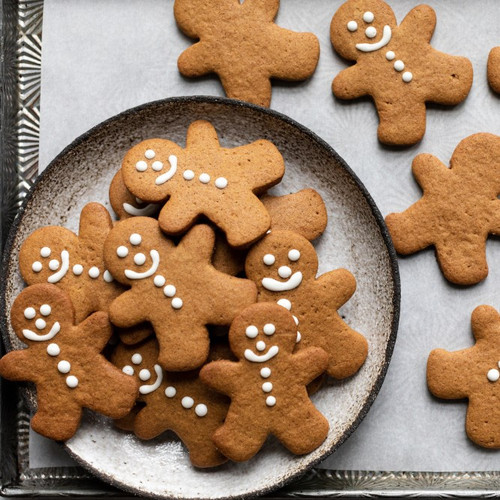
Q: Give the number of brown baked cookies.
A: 14